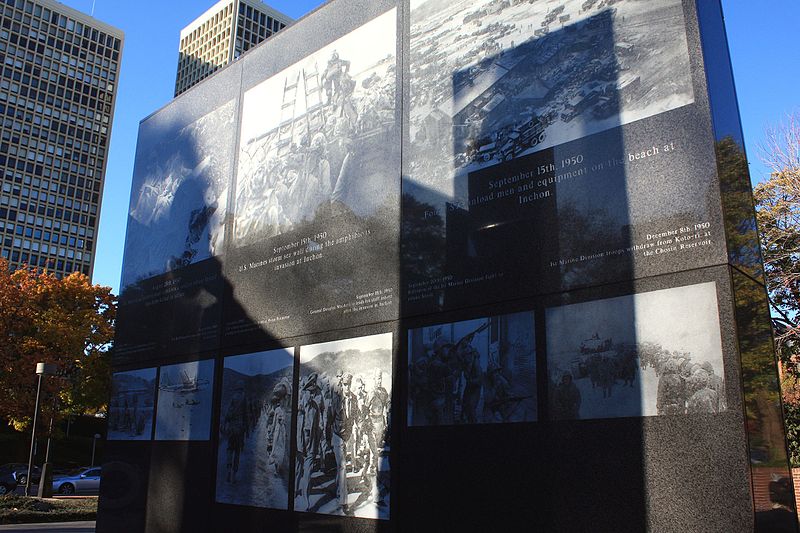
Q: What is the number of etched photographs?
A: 9